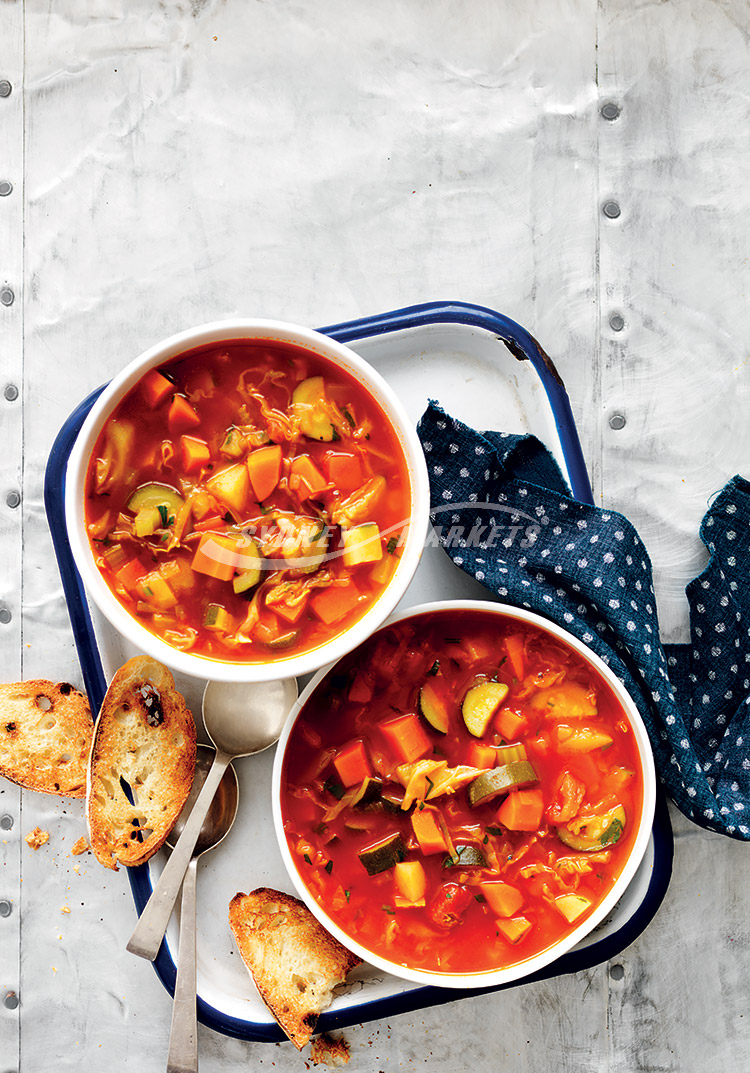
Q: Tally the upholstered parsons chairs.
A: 0